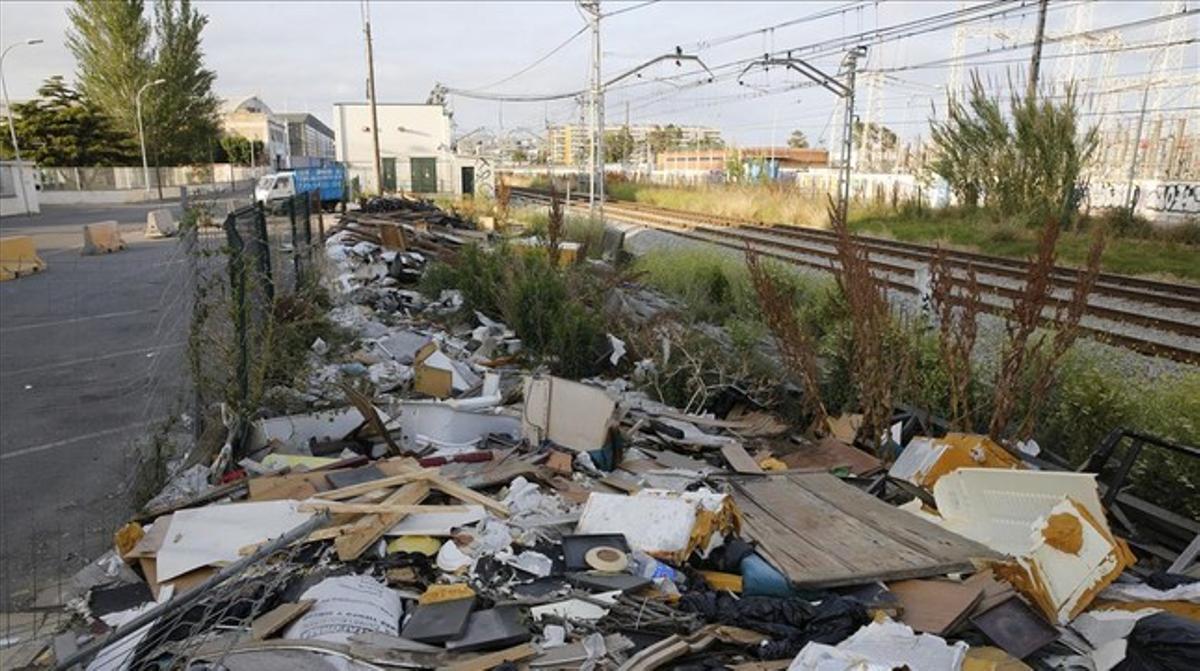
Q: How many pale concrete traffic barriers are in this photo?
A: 3